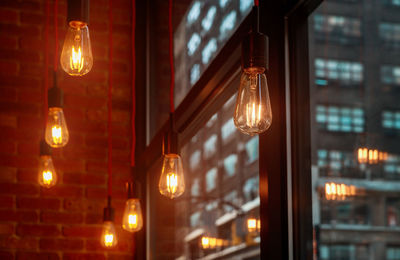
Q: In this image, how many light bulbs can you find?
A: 7